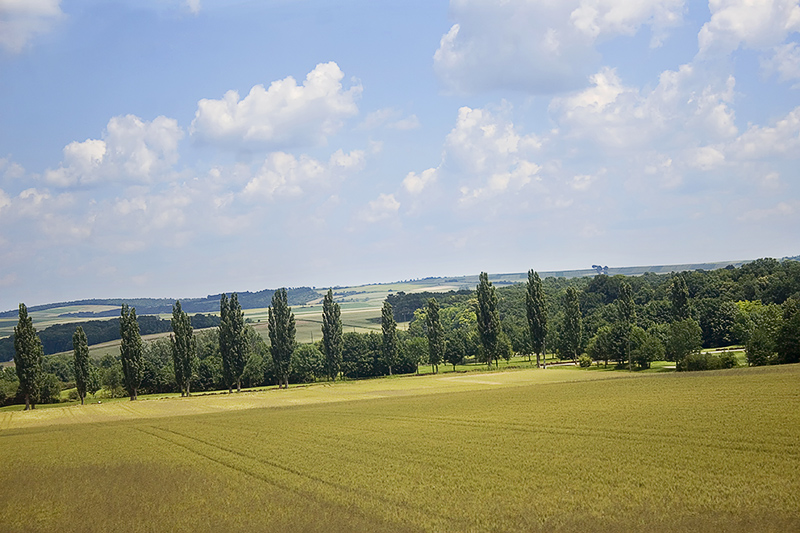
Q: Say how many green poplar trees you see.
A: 14